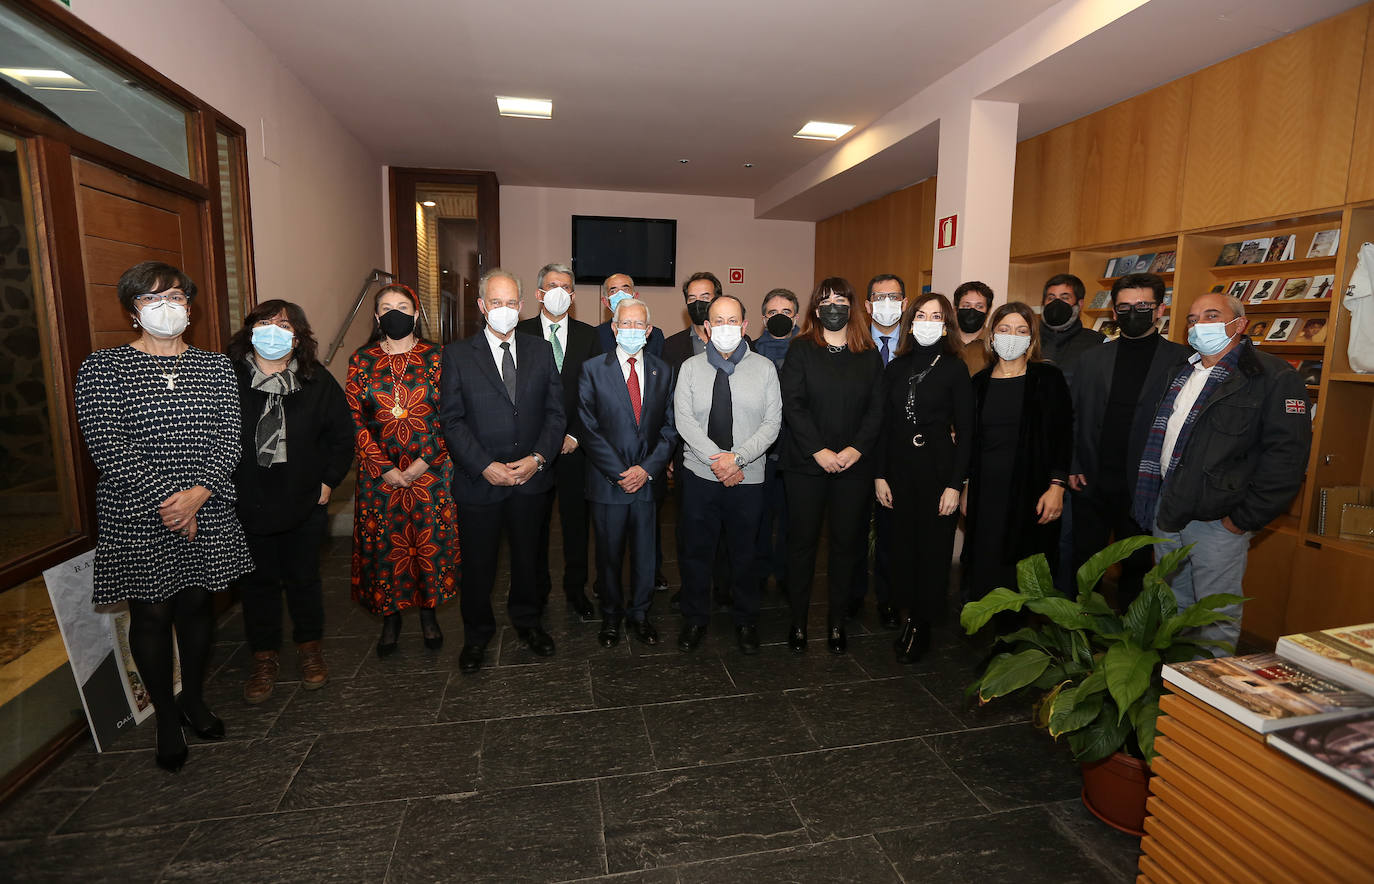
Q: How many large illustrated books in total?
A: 3